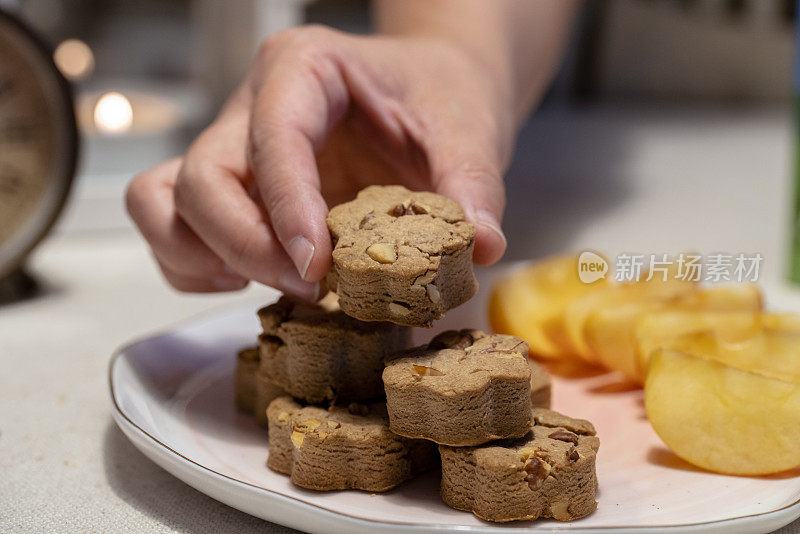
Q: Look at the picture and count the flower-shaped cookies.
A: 7